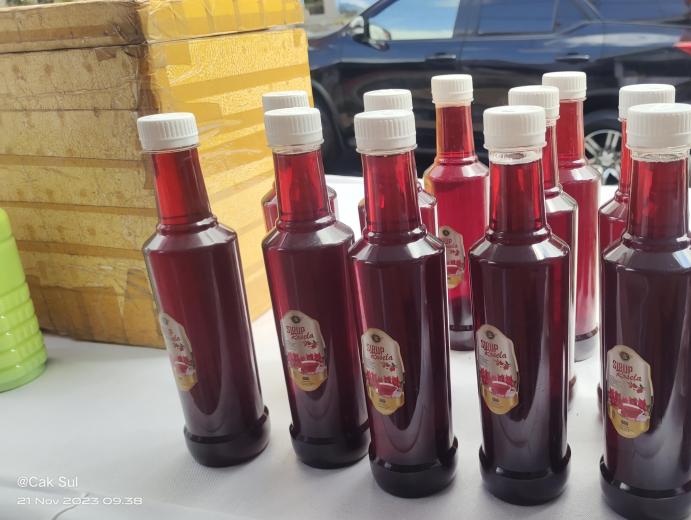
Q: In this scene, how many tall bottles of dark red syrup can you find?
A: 11